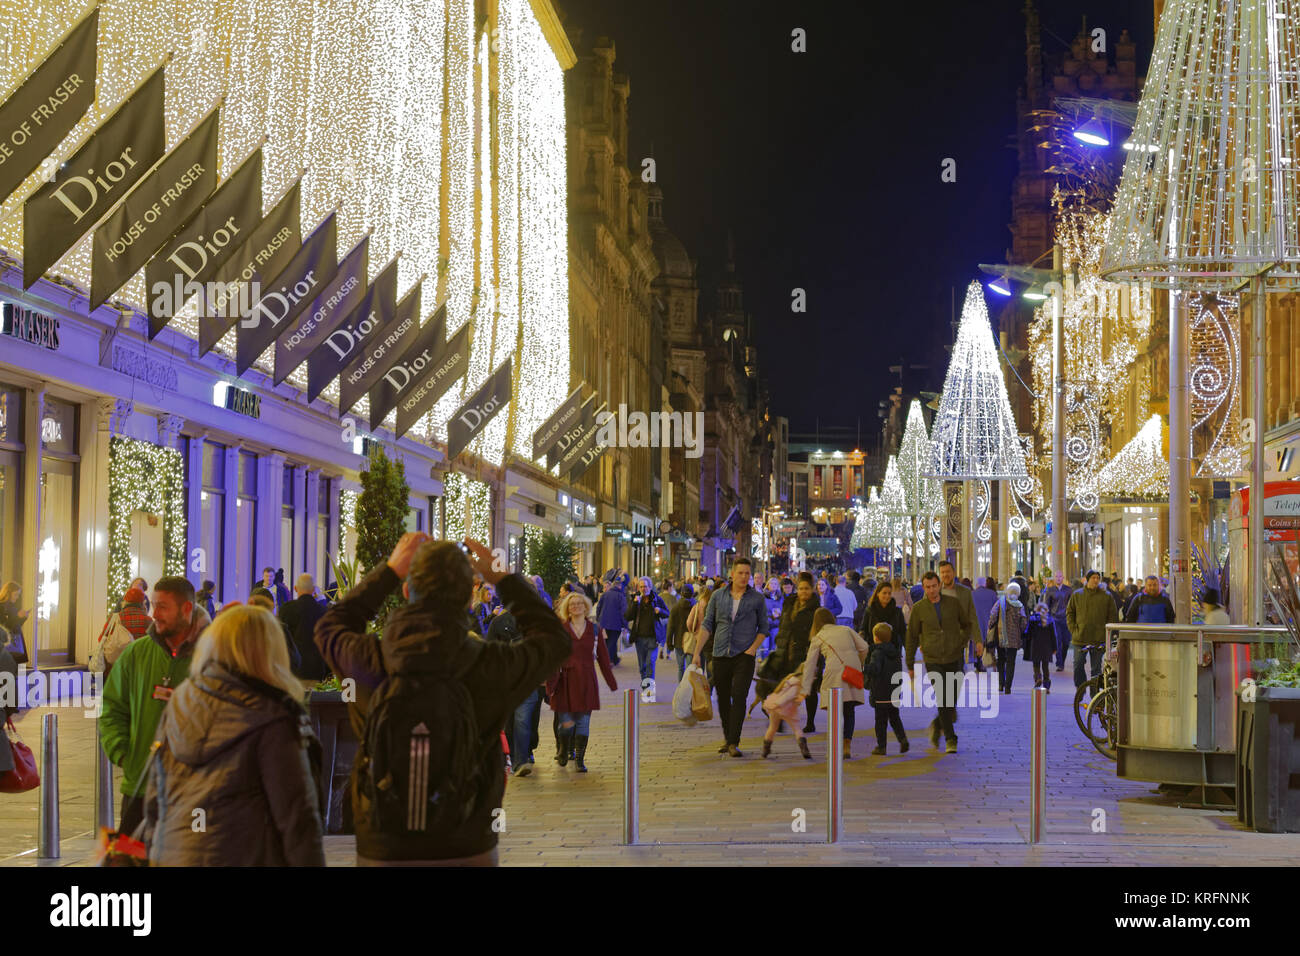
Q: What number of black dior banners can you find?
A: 8